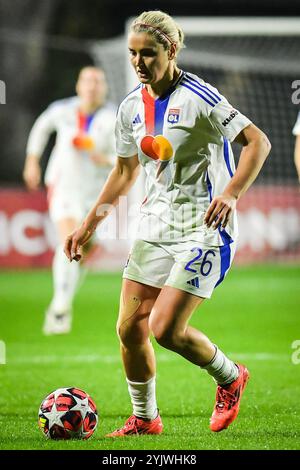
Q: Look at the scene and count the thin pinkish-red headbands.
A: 1